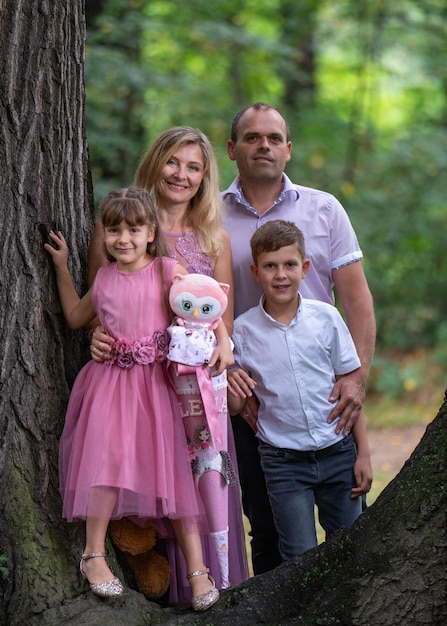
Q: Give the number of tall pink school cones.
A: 1